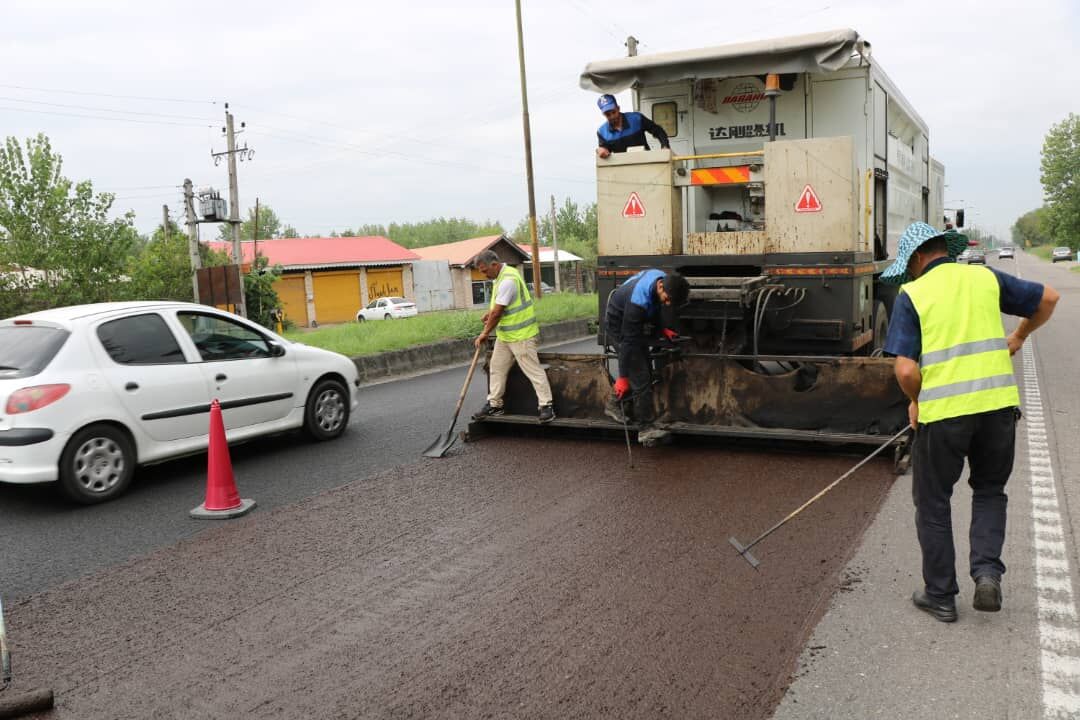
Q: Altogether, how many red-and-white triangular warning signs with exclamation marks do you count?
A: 2